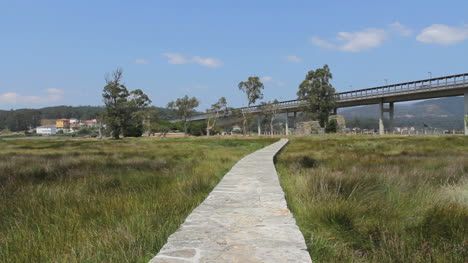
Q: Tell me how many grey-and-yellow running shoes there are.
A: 0